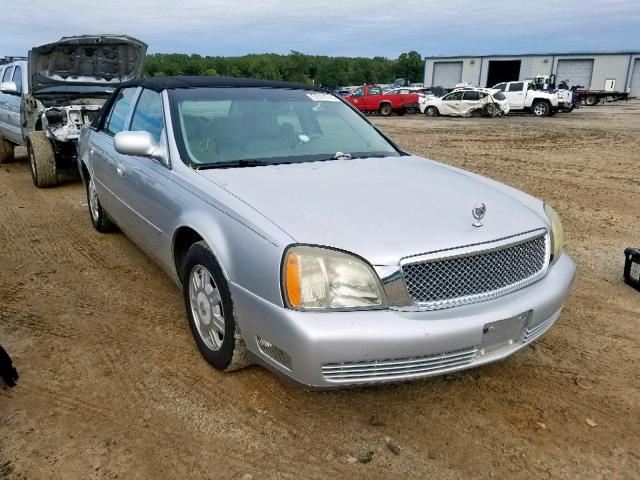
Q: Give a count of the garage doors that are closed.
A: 3